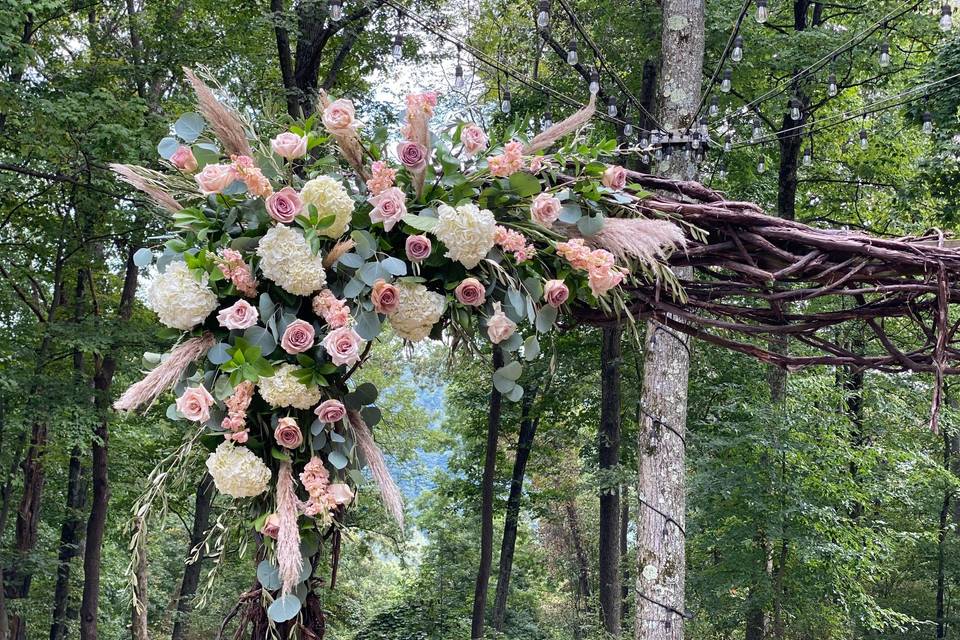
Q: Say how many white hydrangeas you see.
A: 7